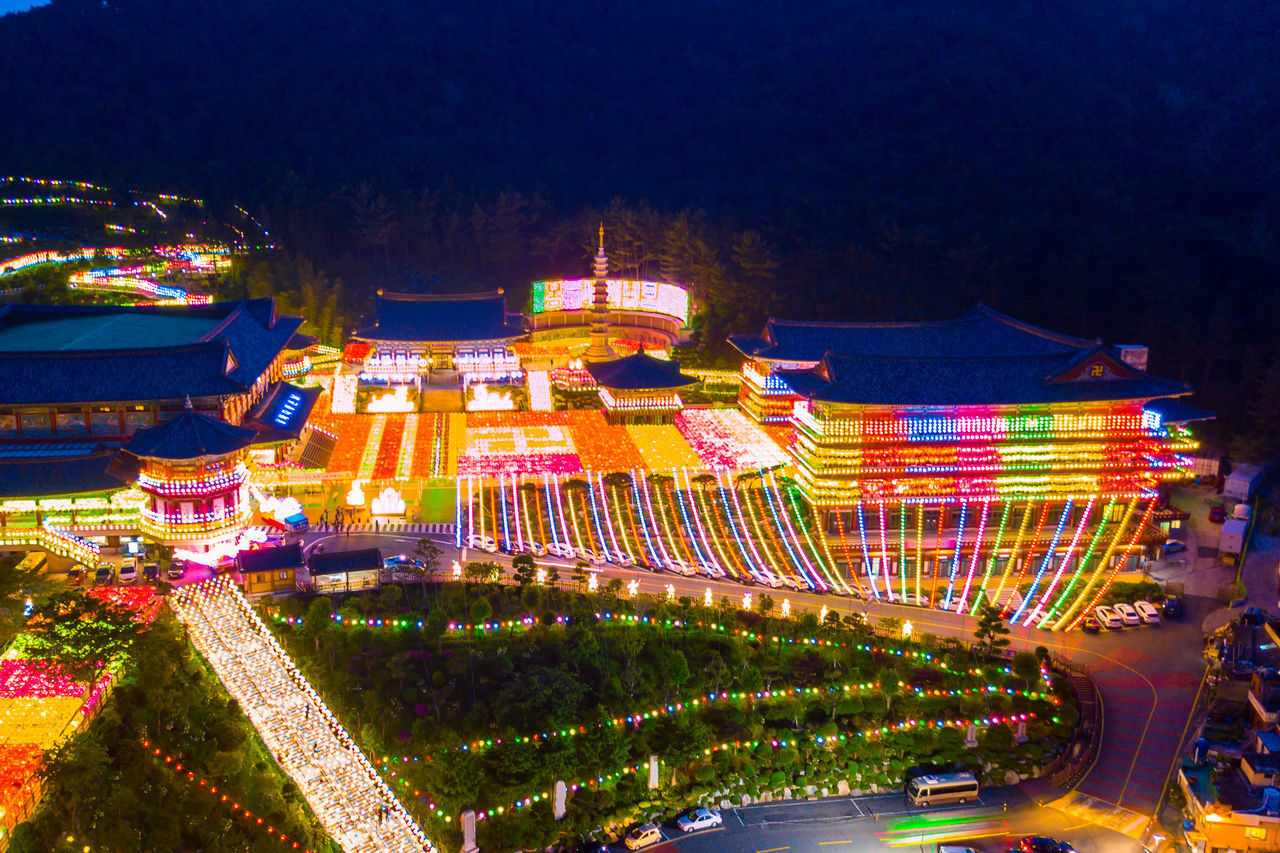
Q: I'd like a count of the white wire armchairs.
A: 0